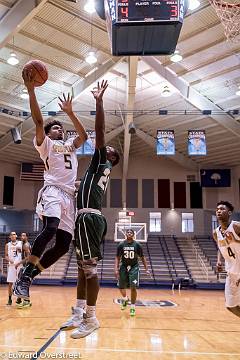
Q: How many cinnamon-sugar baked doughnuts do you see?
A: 0